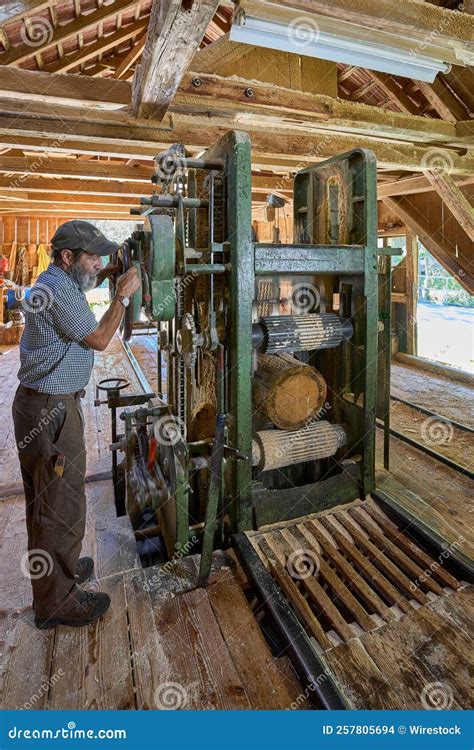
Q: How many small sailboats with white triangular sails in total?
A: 0